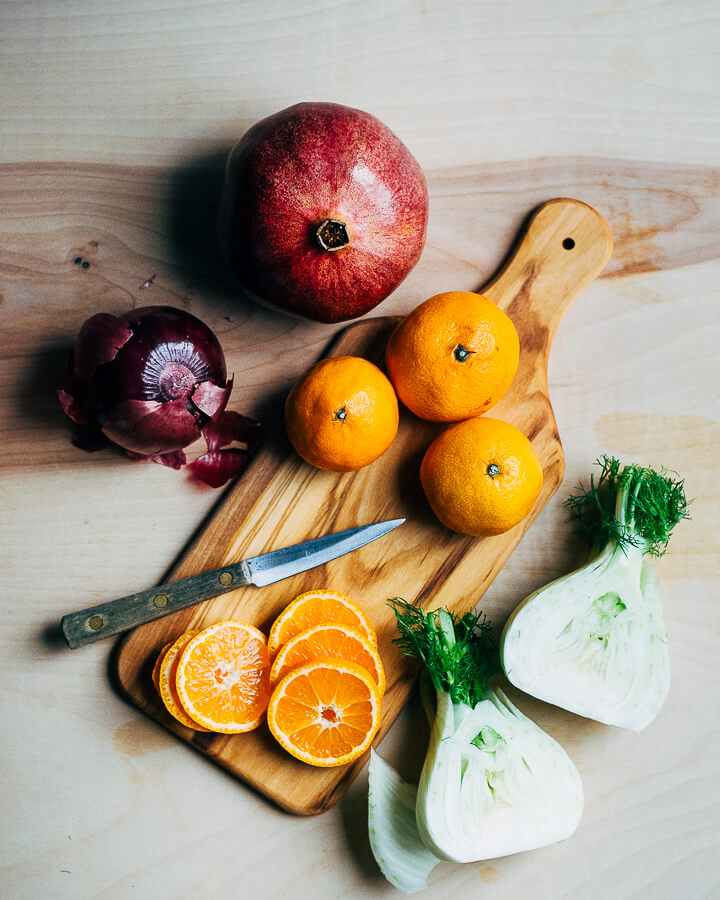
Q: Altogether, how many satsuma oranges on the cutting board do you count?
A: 3